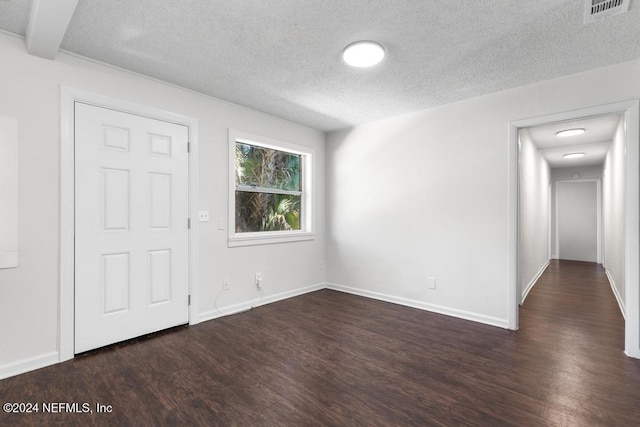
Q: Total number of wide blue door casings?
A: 0